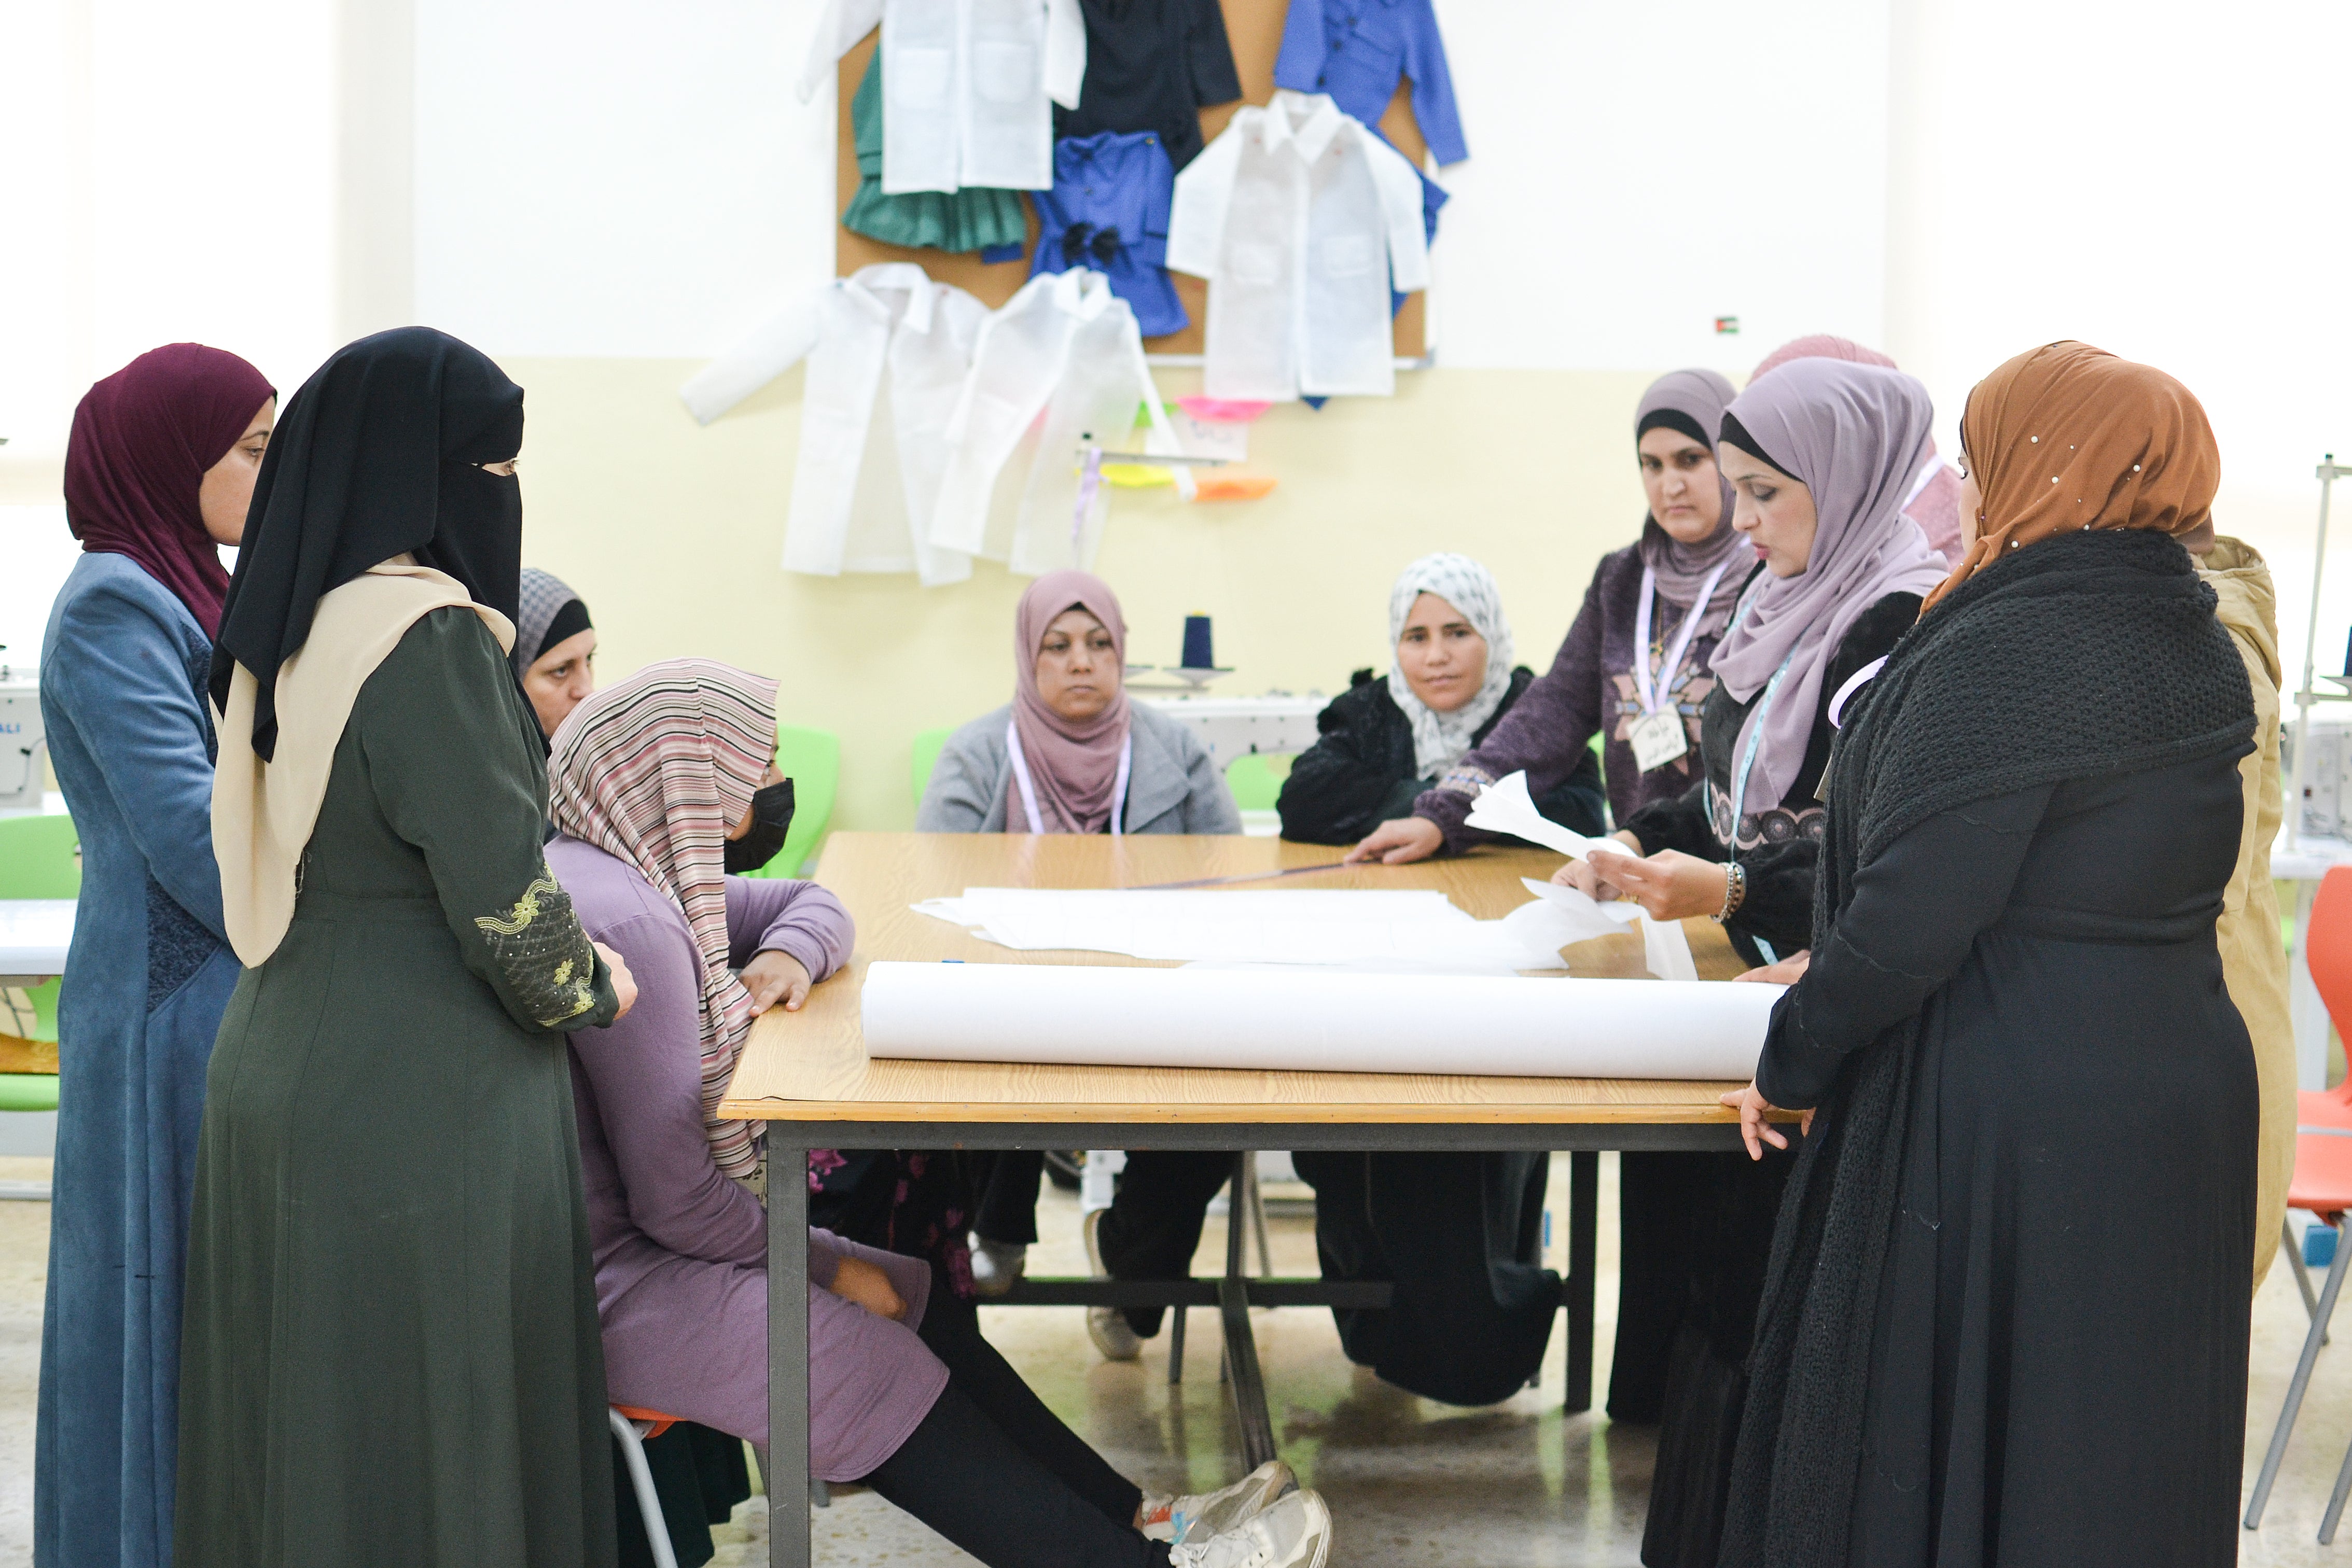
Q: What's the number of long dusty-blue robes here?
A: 1